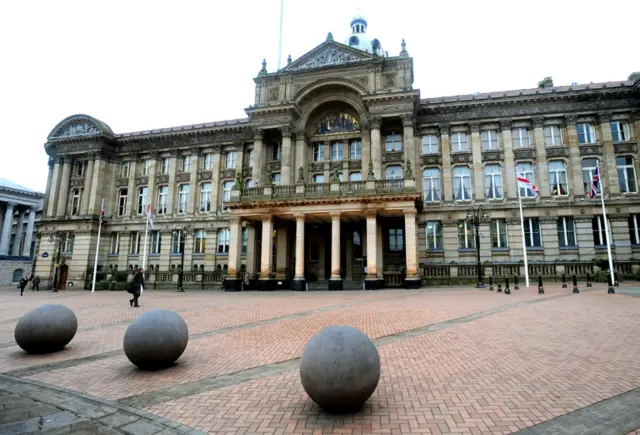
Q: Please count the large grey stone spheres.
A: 3